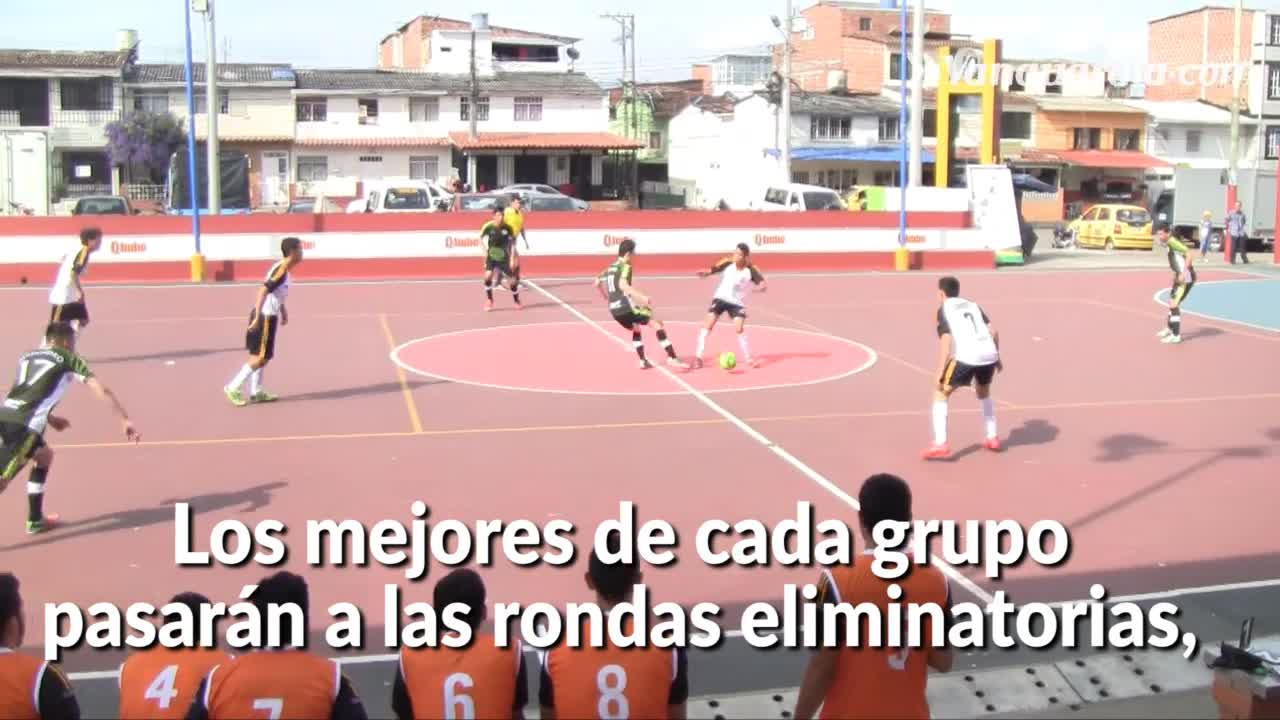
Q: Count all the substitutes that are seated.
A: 5